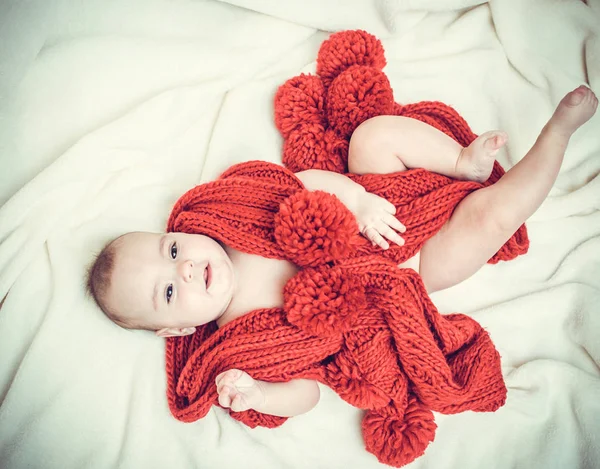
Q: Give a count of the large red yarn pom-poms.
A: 8